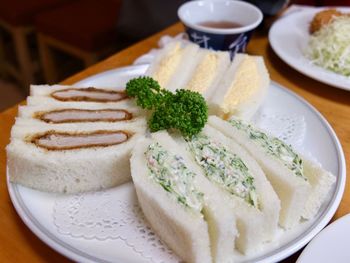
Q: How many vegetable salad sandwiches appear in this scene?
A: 3